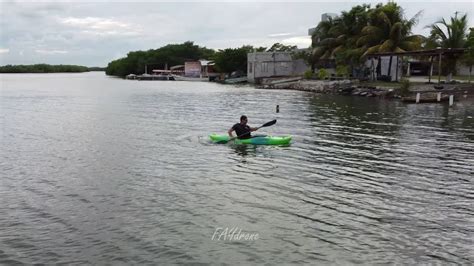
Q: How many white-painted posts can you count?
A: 3